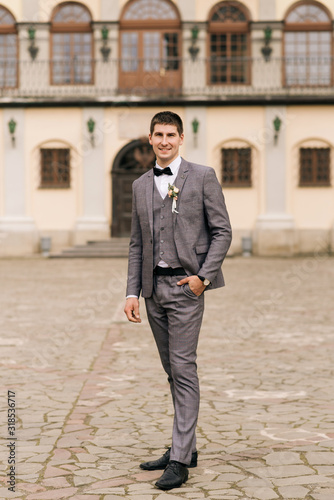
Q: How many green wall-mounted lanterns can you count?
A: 8